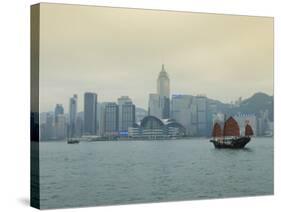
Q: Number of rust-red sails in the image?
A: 3